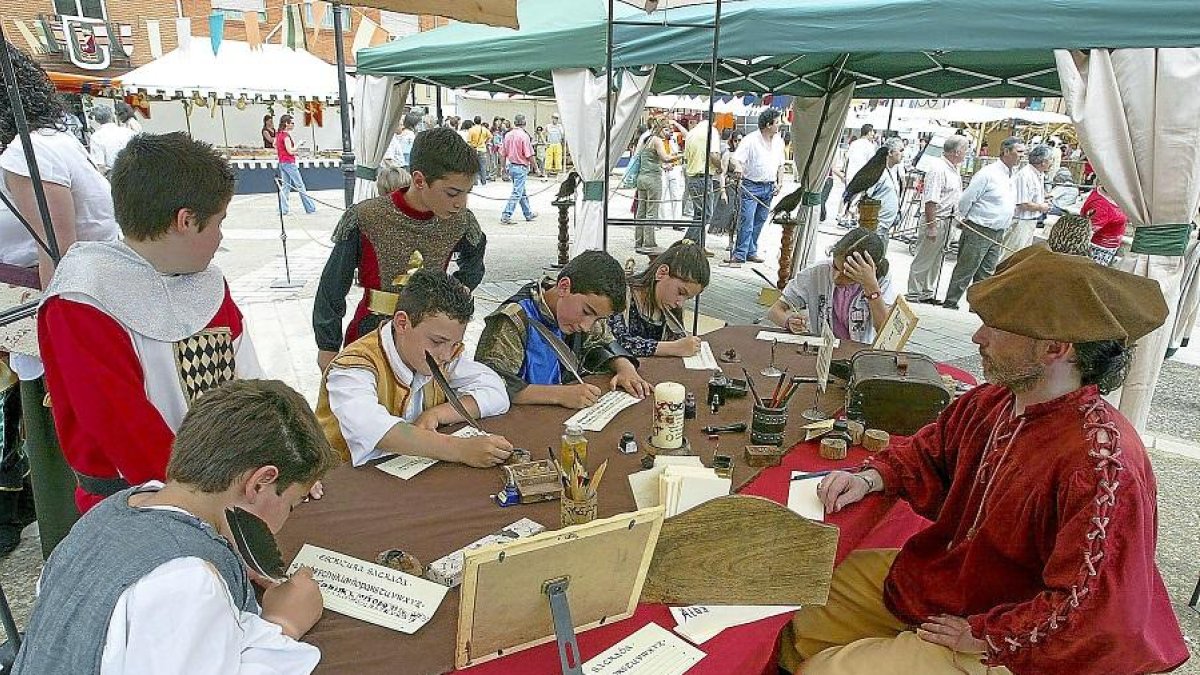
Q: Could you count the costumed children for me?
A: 5